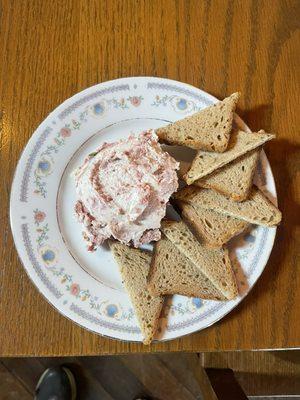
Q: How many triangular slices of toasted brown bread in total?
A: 8